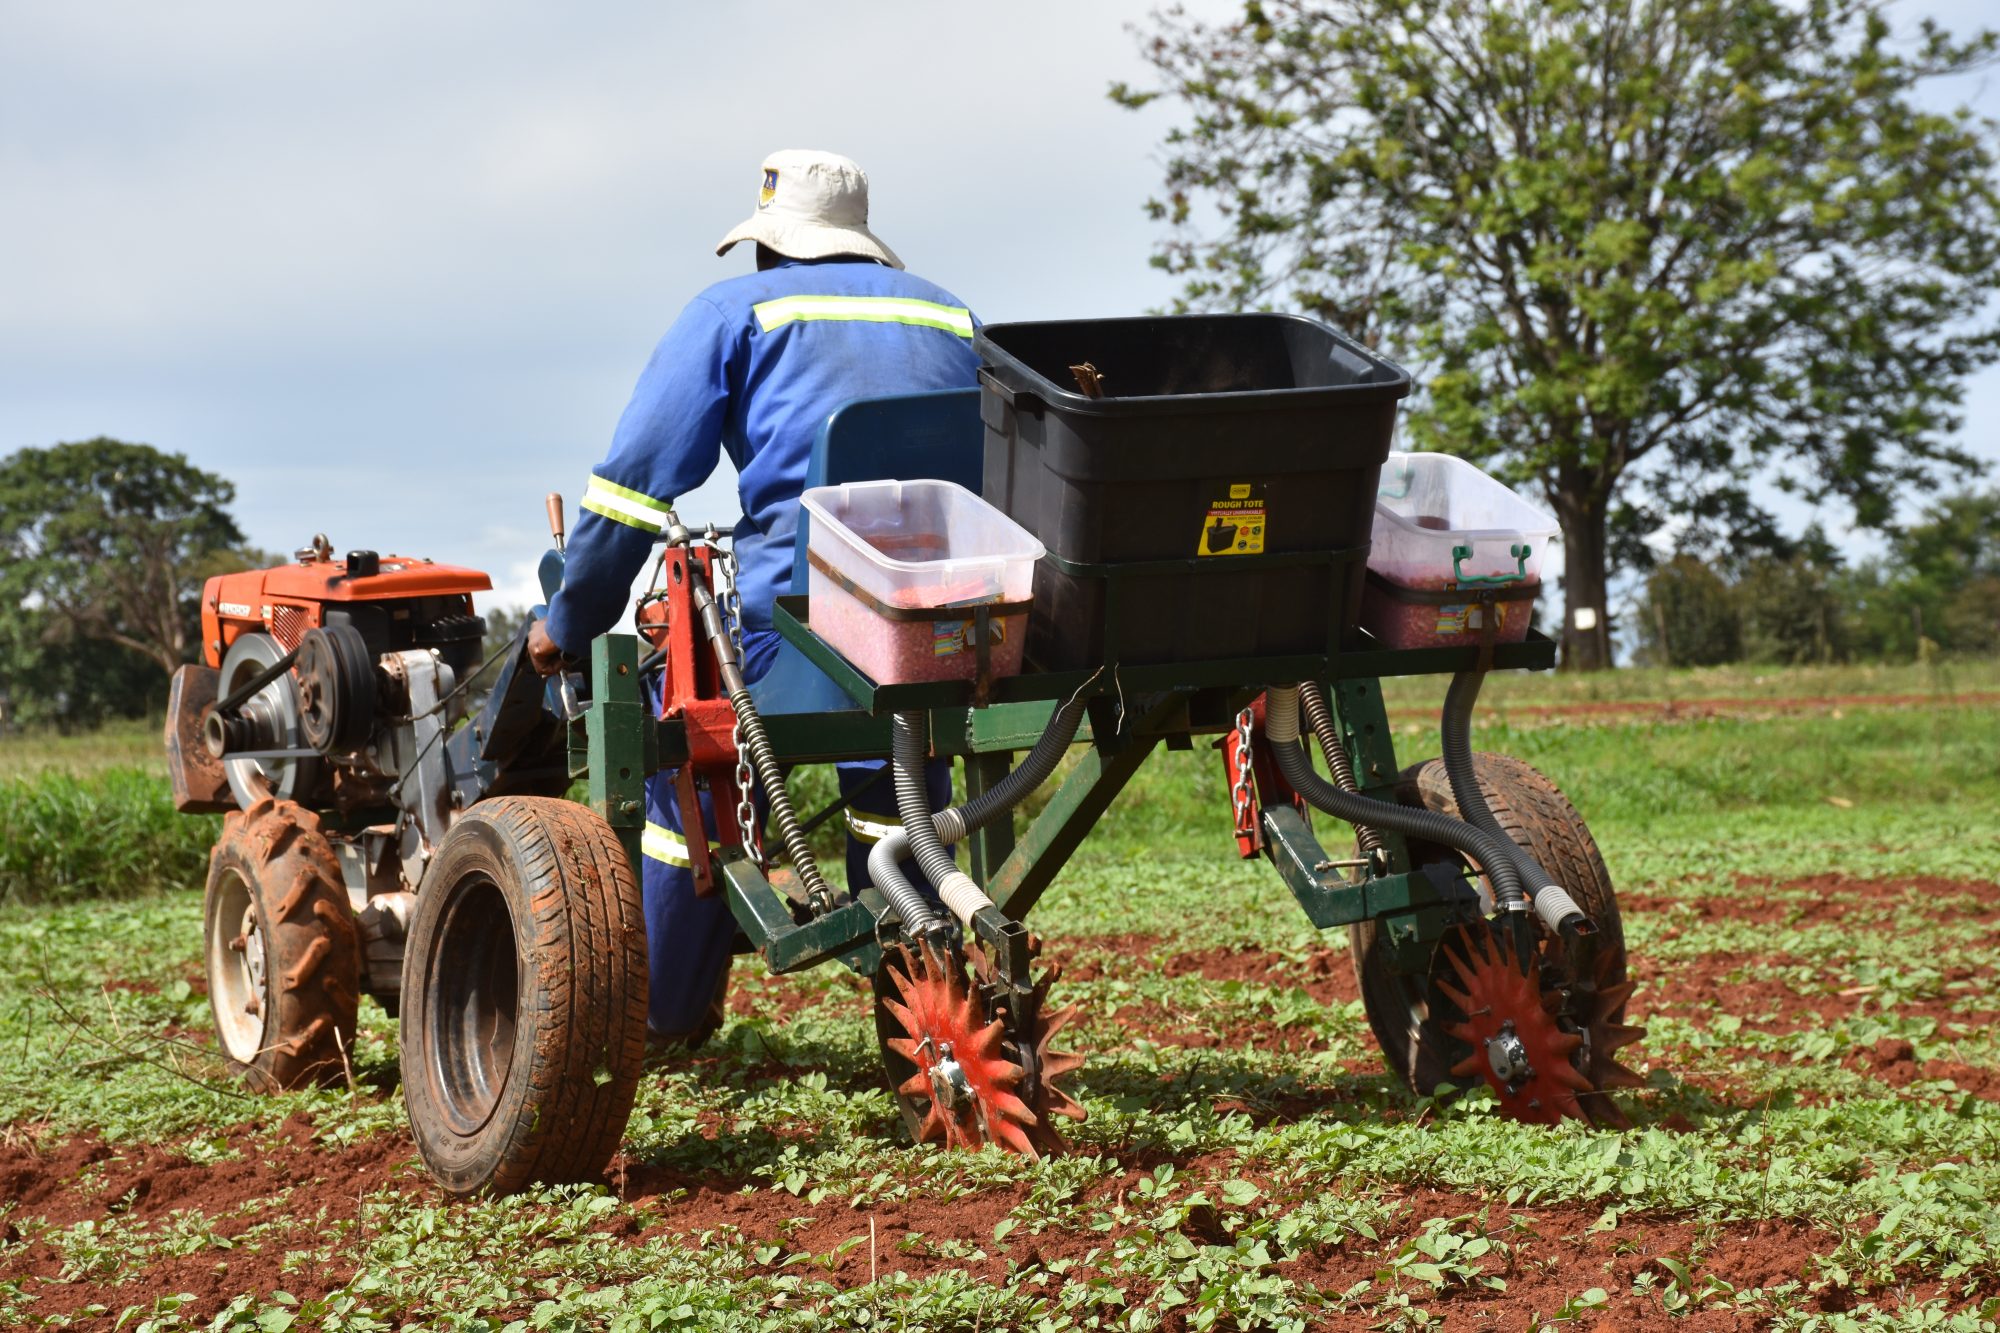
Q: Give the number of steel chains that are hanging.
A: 2